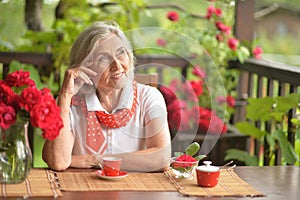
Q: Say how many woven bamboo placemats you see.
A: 3